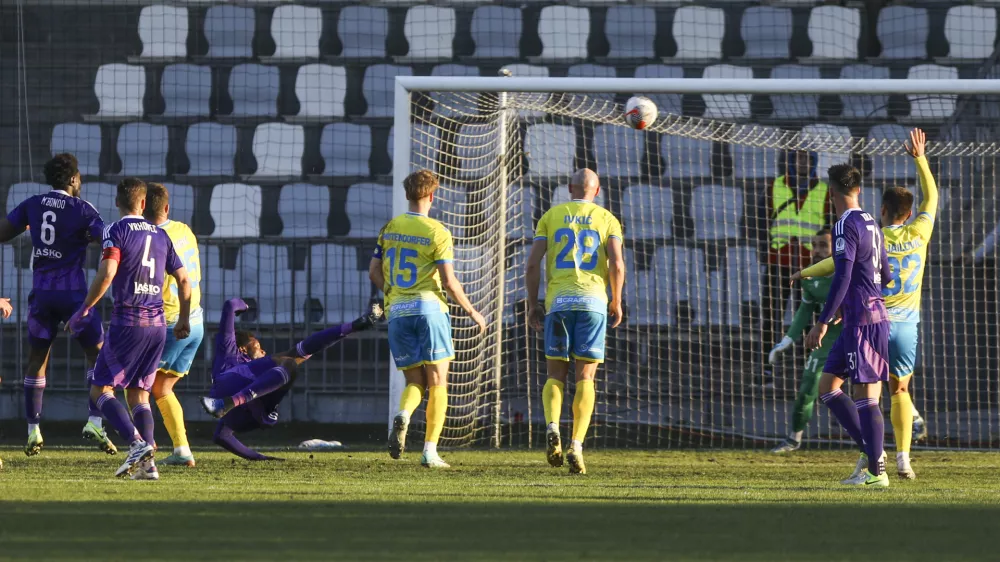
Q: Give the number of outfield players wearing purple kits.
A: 4